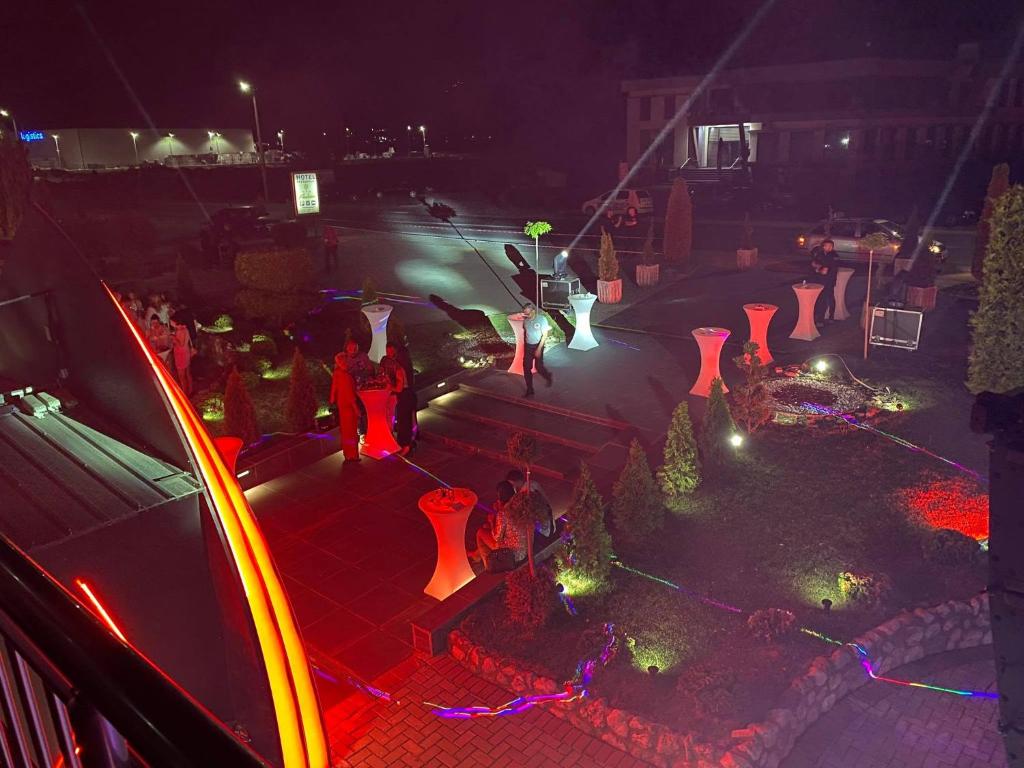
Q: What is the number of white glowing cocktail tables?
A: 2